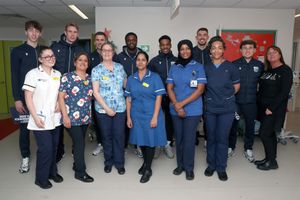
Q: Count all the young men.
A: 7